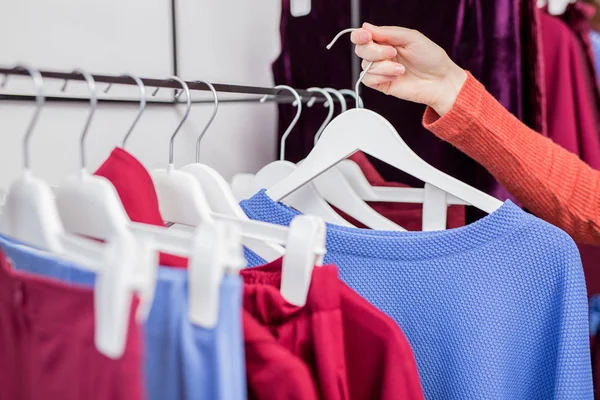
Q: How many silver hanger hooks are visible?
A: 10